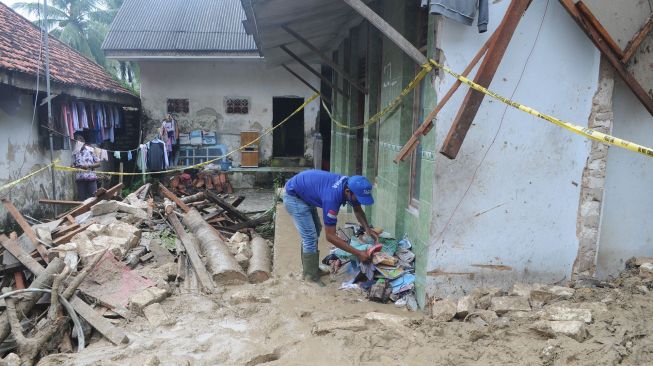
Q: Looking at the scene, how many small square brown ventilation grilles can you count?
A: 2